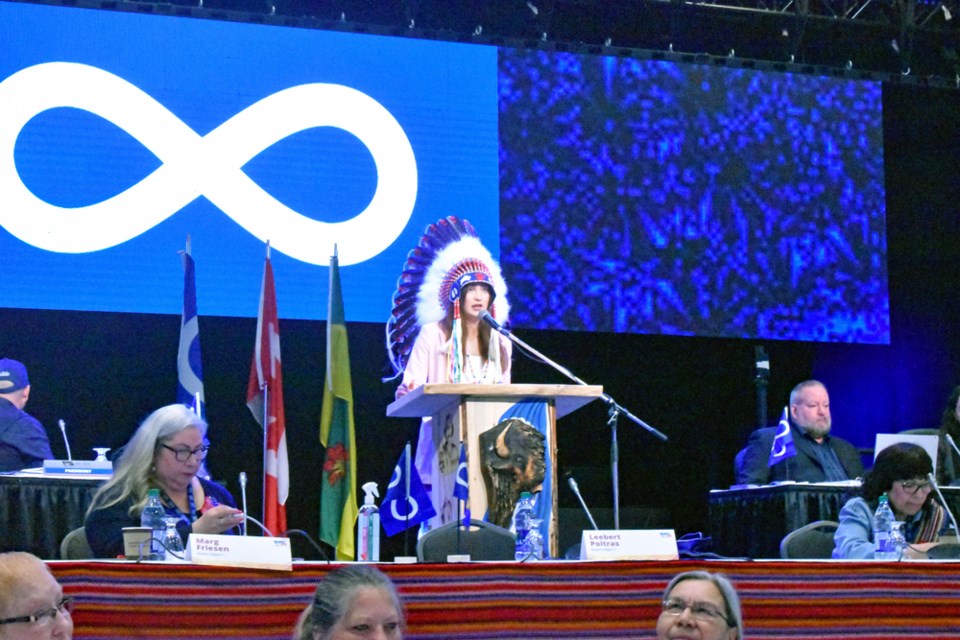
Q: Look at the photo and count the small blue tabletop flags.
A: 3